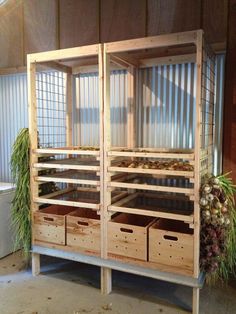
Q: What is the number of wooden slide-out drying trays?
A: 8